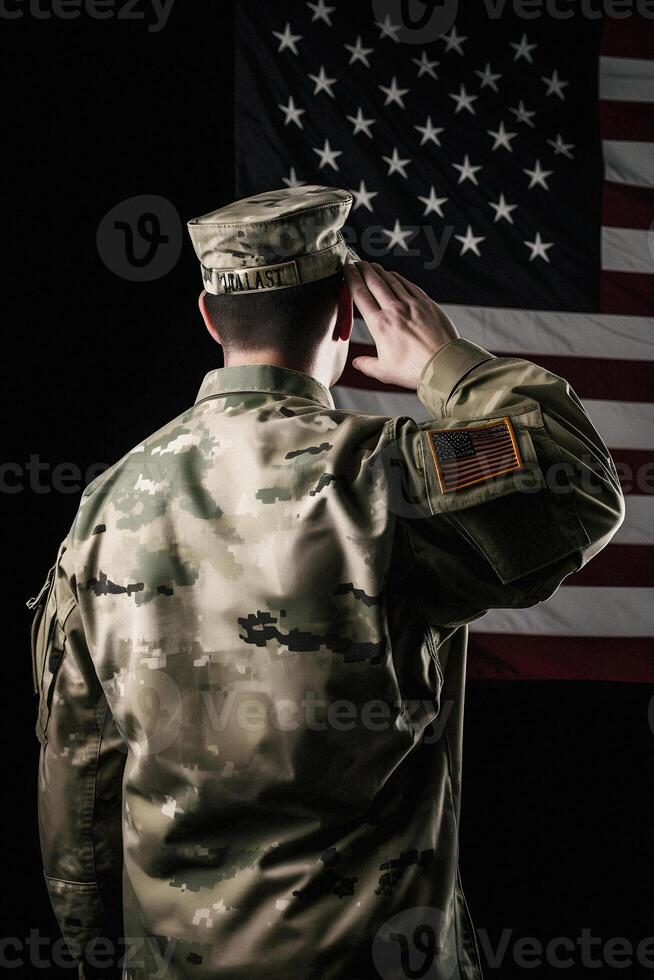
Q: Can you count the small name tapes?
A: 1